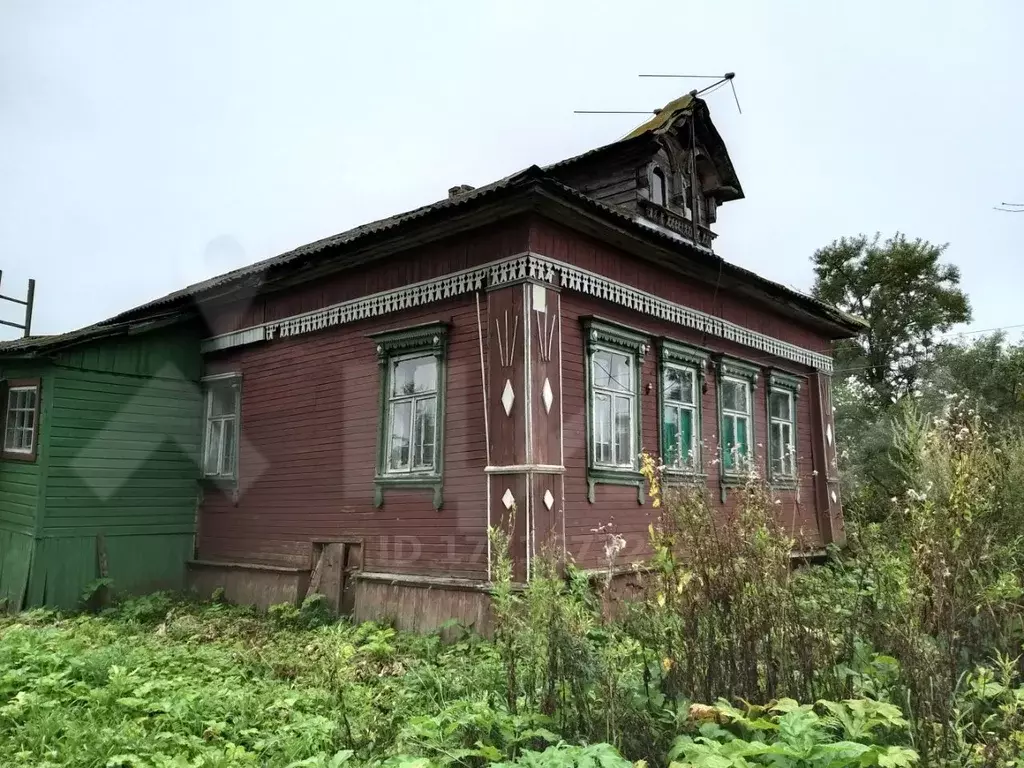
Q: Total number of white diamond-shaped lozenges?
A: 6